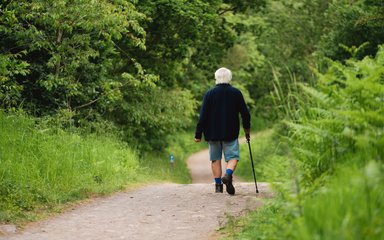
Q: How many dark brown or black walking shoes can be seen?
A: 2